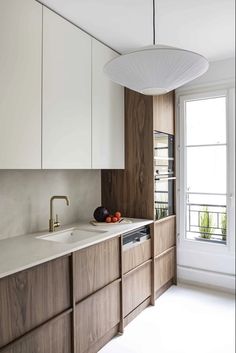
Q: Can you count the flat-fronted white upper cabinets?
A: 3